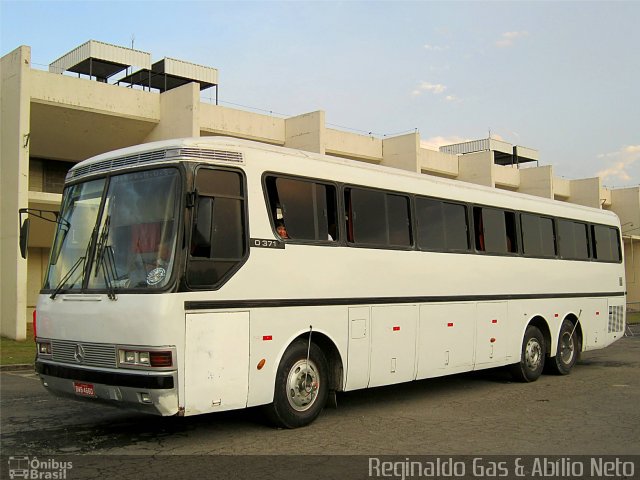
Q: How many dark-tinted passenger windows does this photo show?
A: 7